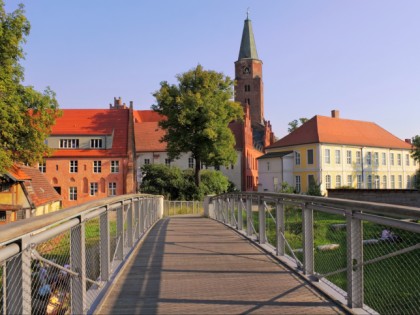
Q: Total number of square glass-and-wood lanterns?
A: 0